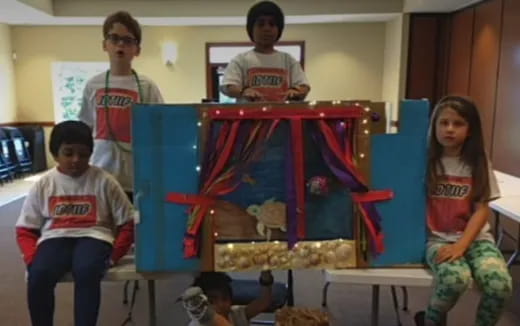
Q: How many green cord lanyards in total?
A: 1